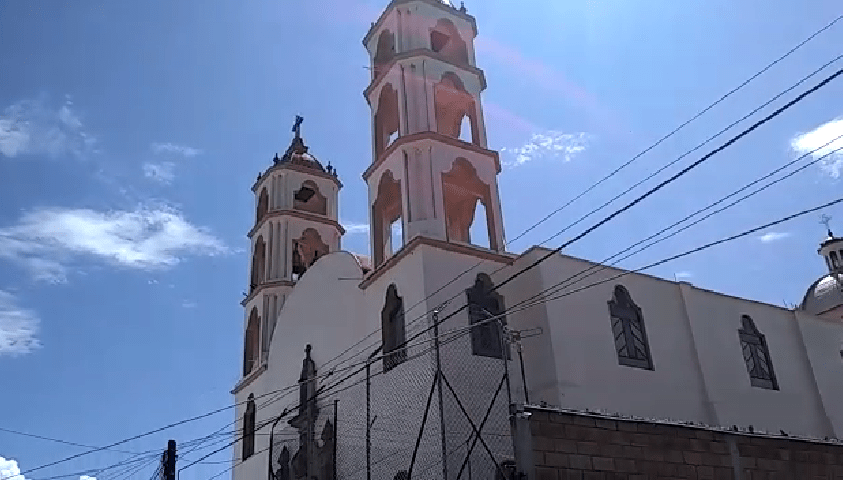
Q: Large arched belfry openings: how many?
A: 11